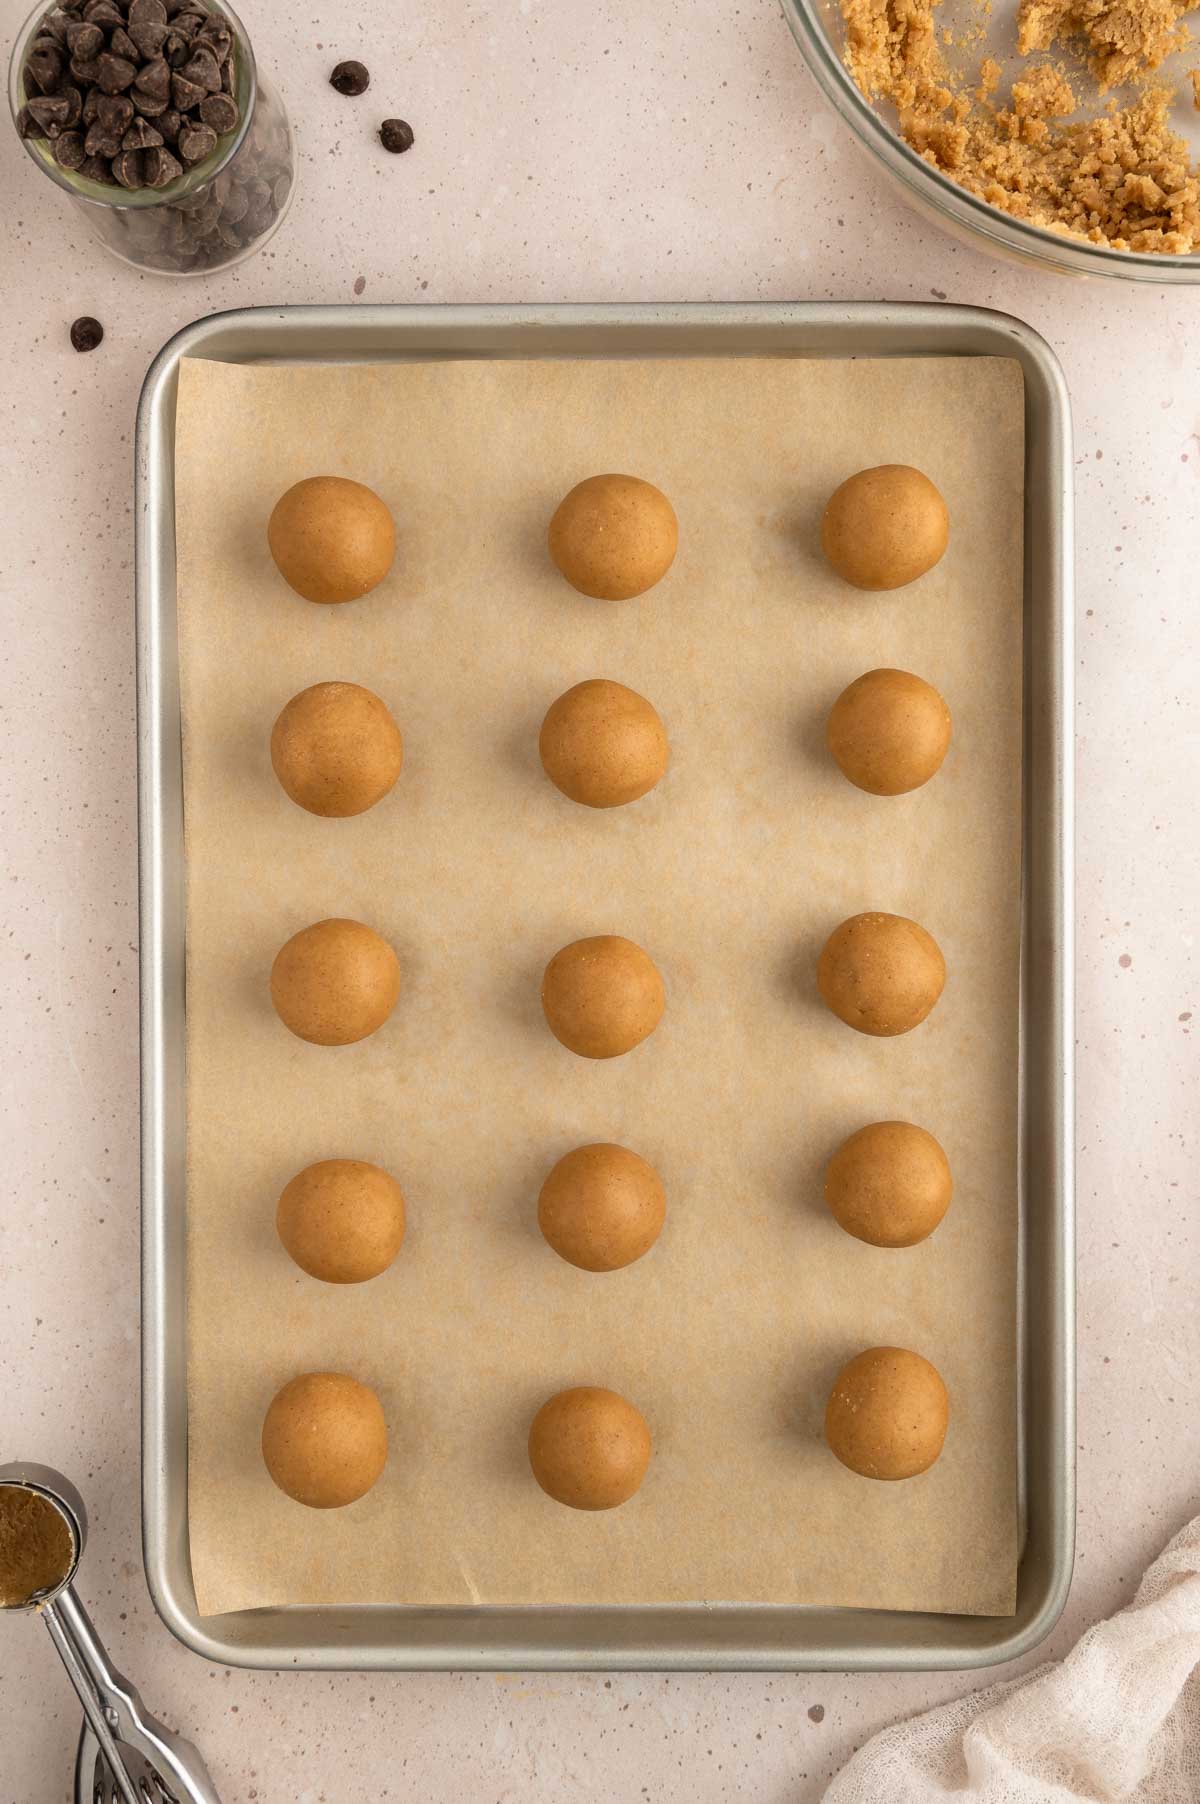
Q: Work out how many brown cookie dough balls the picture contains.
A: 15